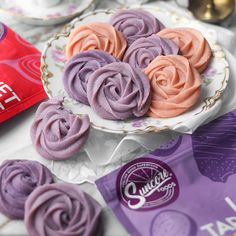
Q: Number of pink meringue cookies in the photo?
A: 3